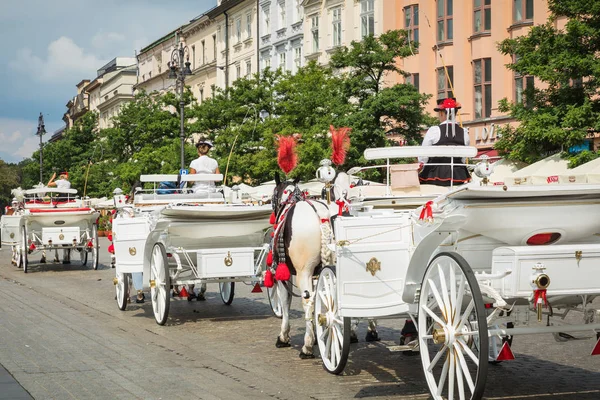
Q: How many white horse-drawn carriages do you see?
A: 3